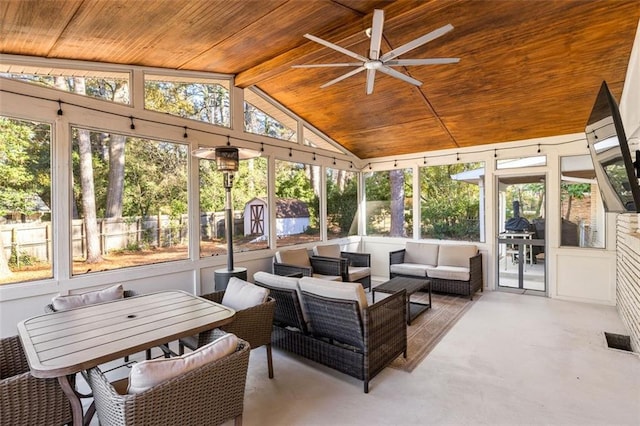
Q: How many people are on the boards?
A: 0